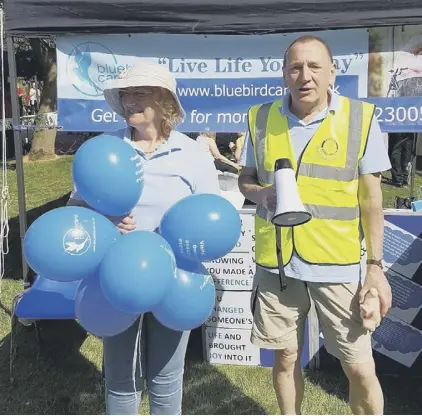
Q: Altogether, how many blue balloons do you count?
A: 6